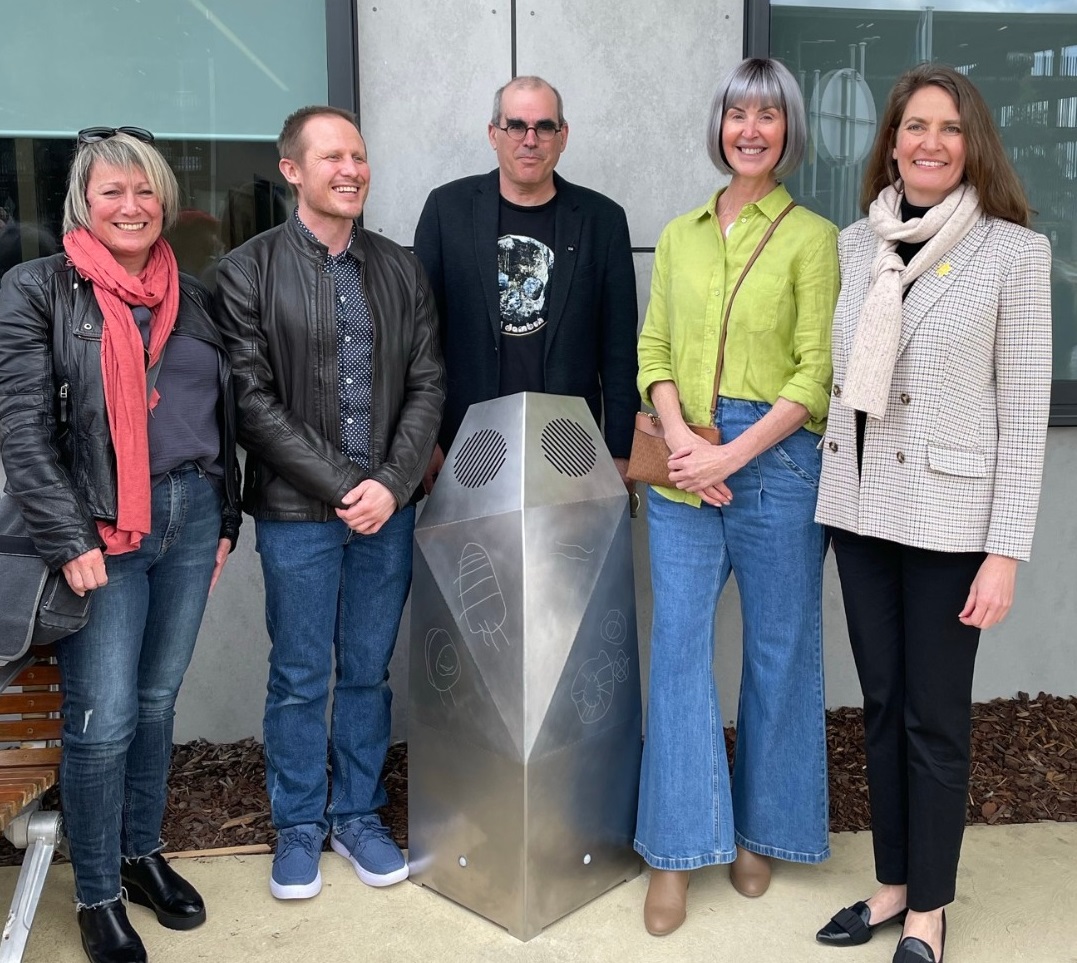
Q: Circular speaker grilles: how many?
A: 2